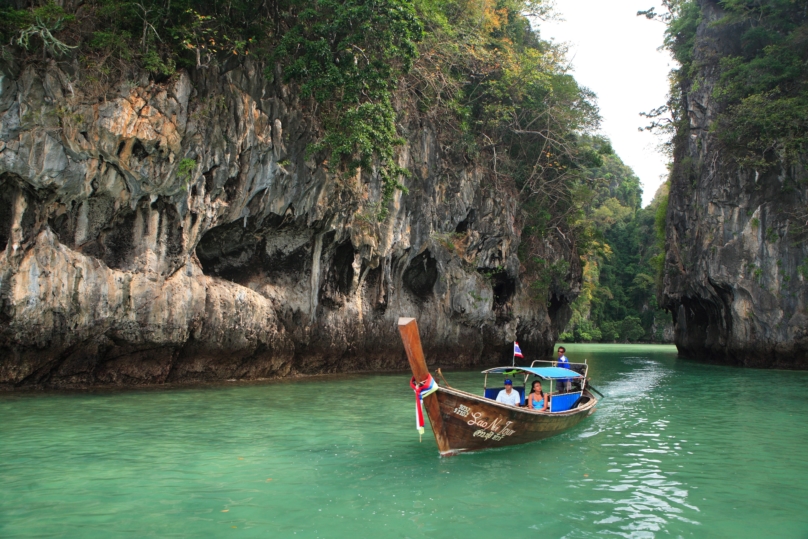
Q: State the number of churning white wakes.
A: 1